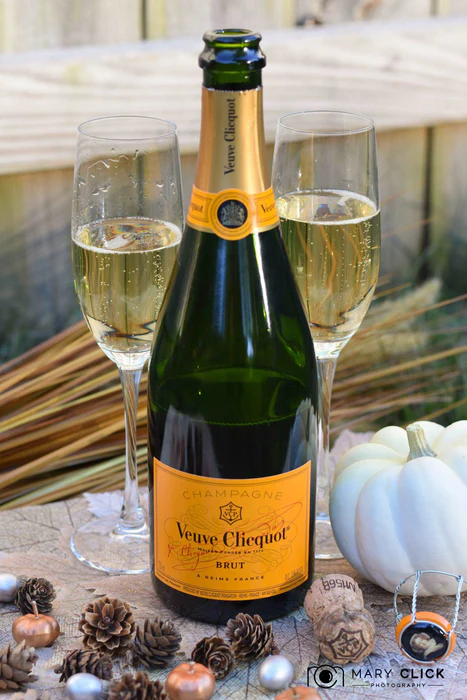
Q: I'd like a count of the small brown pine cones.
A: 8